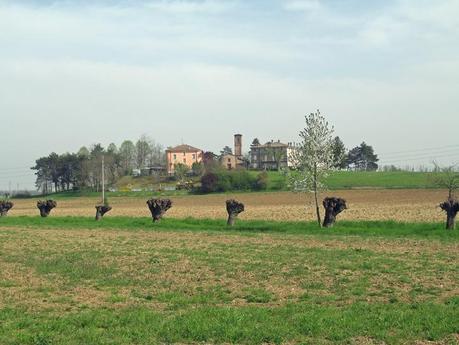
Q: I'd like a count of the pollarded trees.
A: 7